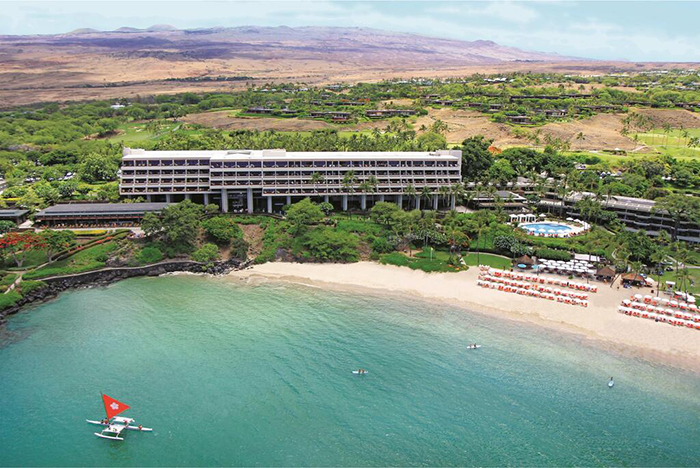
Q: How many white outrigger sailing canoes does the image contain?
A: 1